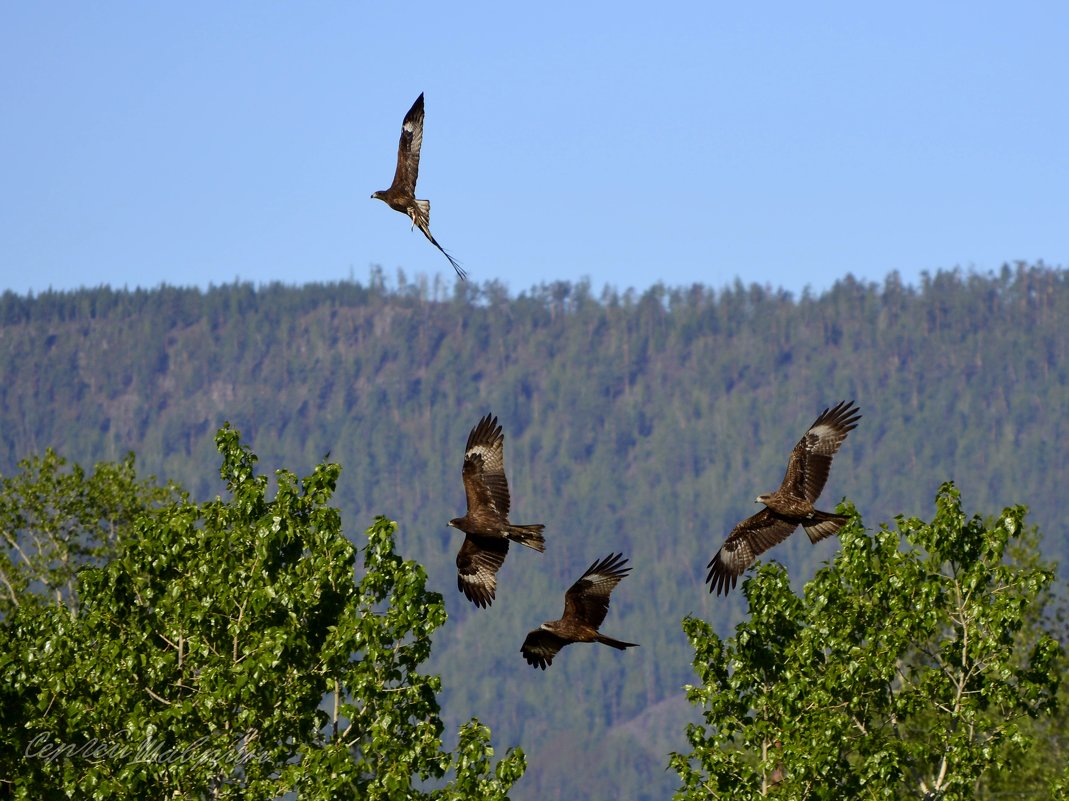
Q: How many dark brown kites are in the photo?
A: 4